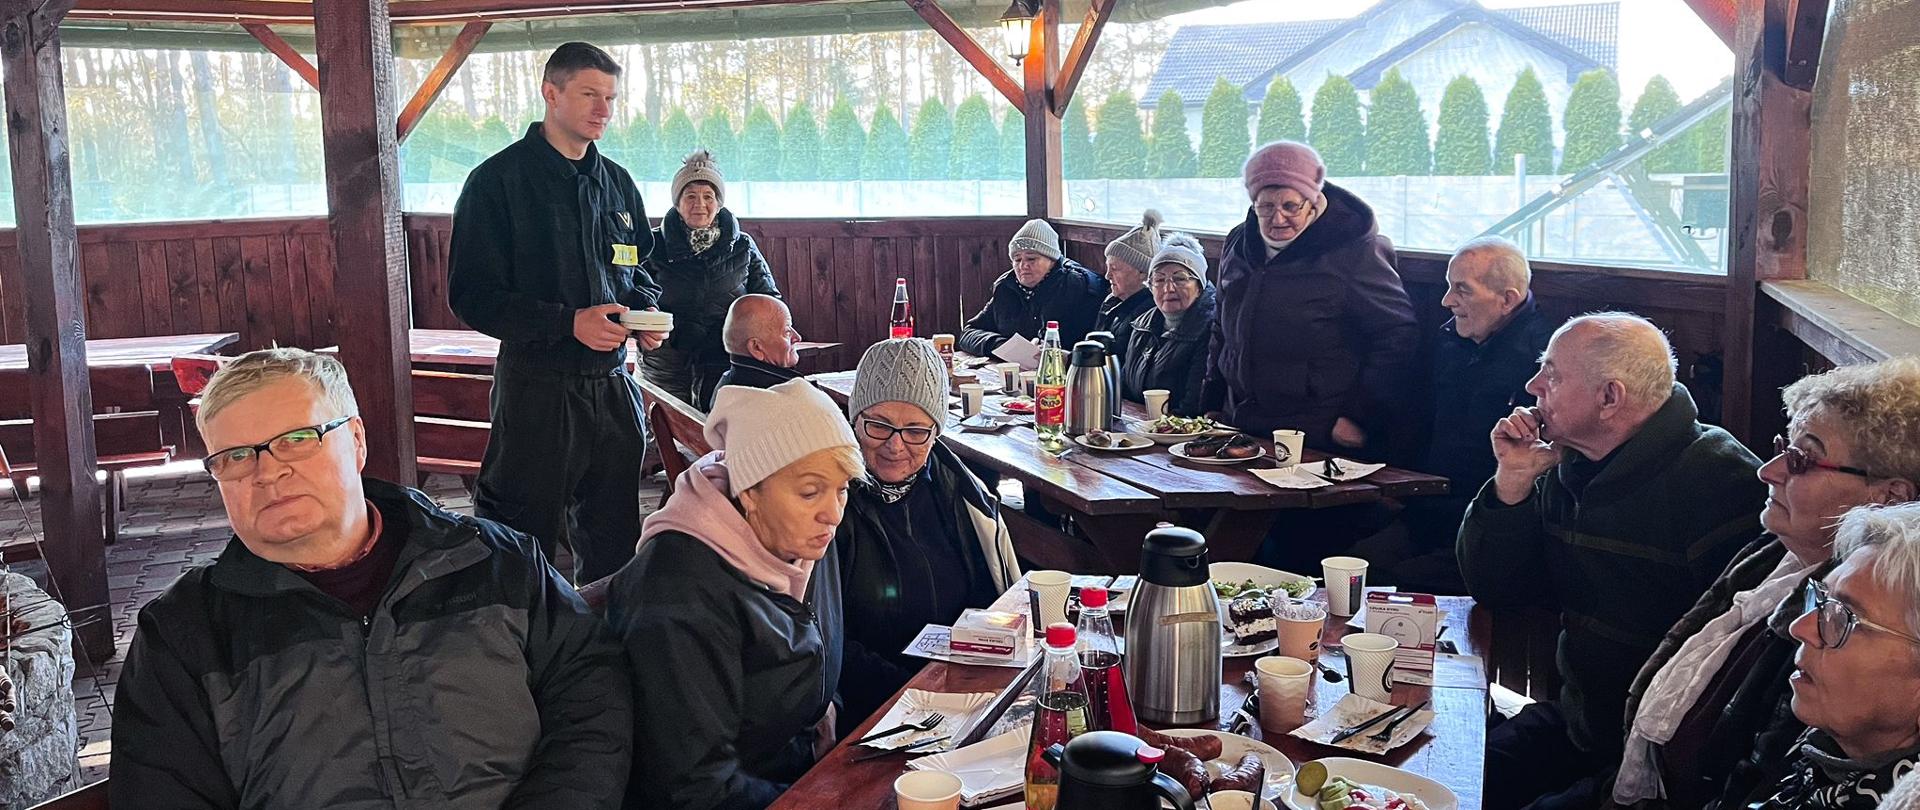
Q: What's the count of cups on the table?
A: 12